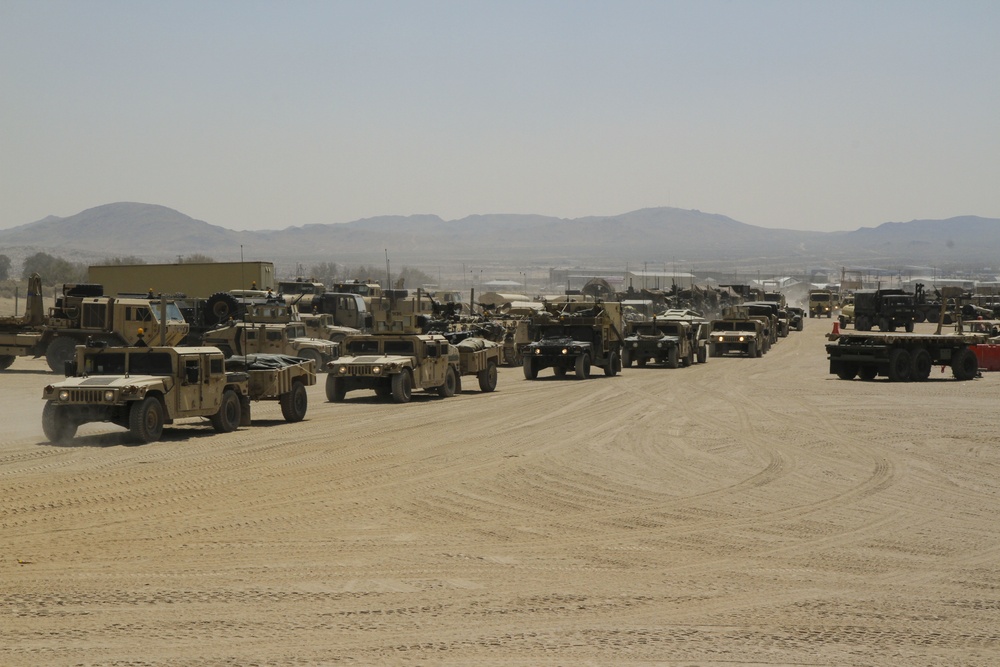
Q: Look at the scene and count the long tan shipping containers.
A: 1